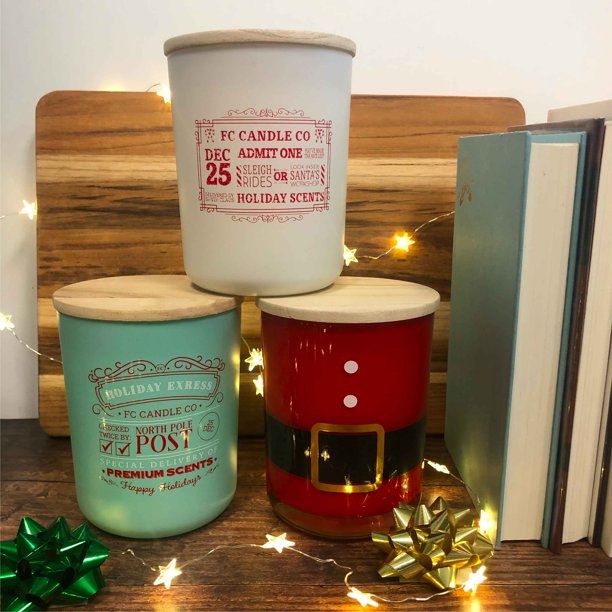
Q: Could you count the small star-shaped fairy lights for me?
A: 13